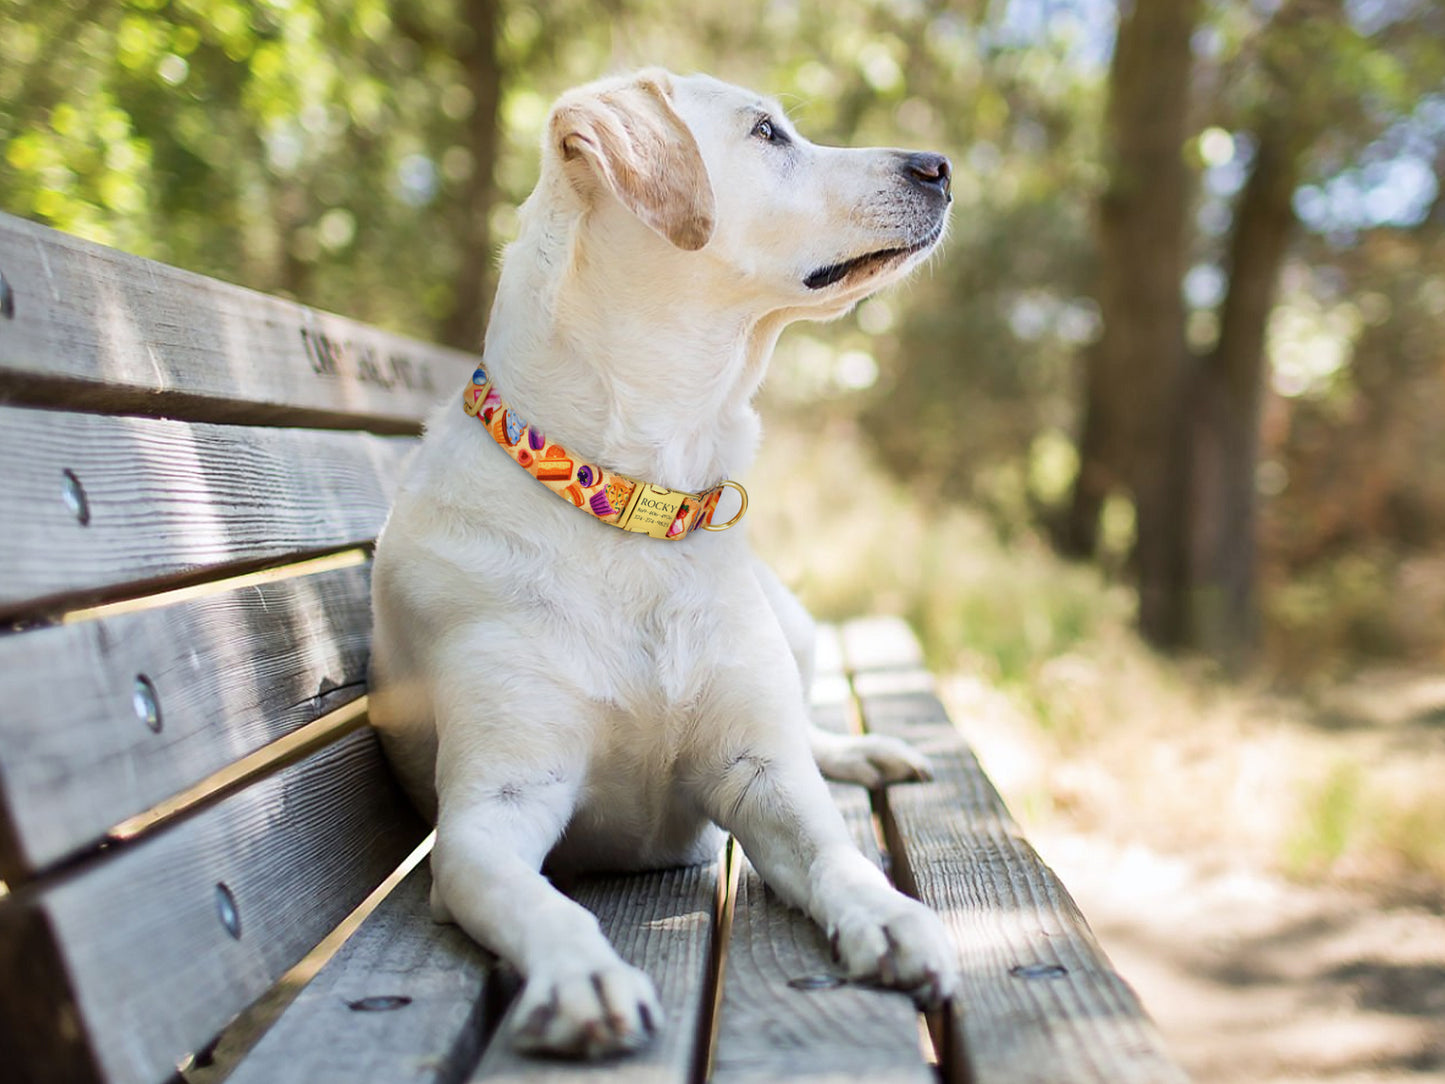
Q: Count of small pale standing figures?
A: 0